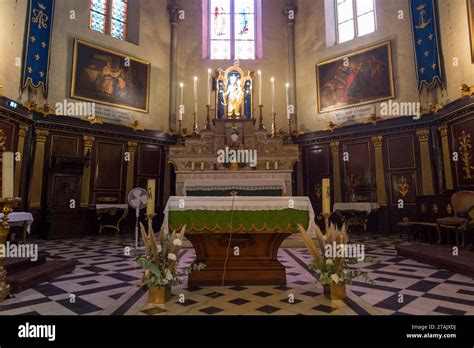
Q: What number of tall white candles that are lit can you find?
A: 6